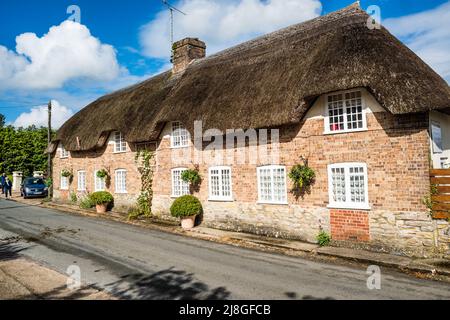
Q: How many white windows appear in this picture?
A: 12